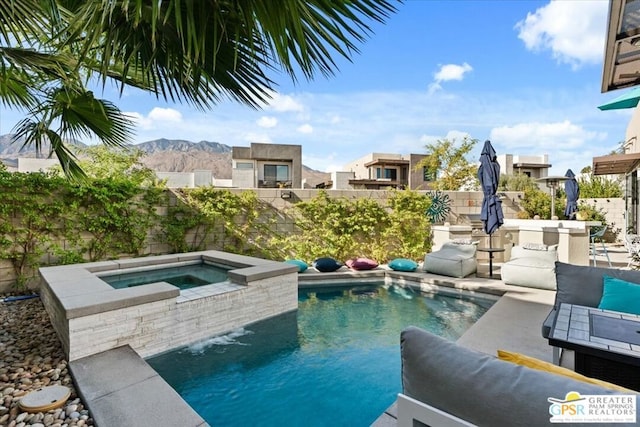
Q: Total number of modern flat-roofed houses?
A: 3